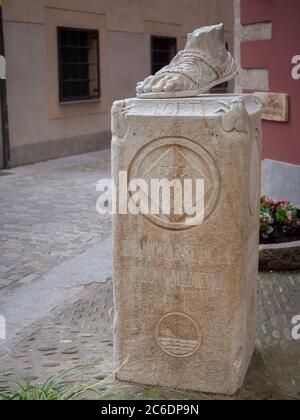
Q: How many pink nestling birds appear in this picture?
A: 0